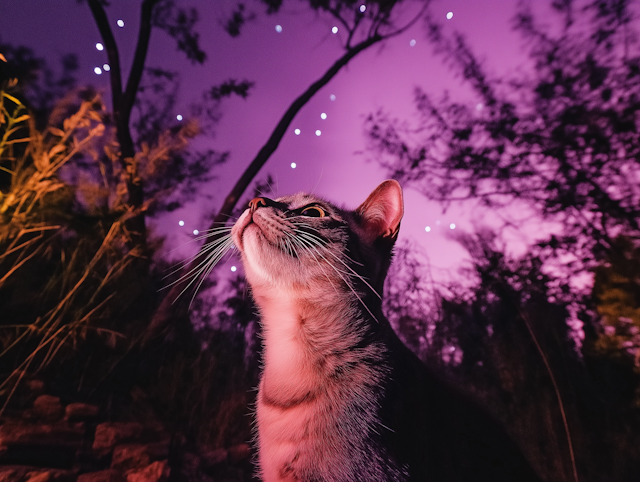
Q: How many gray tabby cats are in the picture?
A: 1